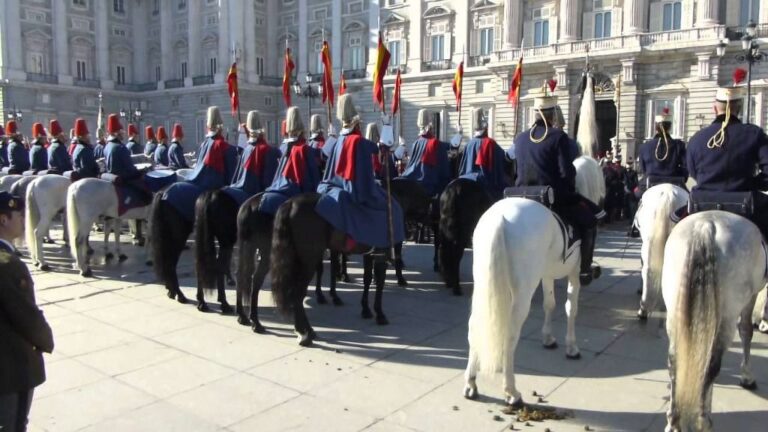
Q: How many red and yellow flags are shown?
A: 8